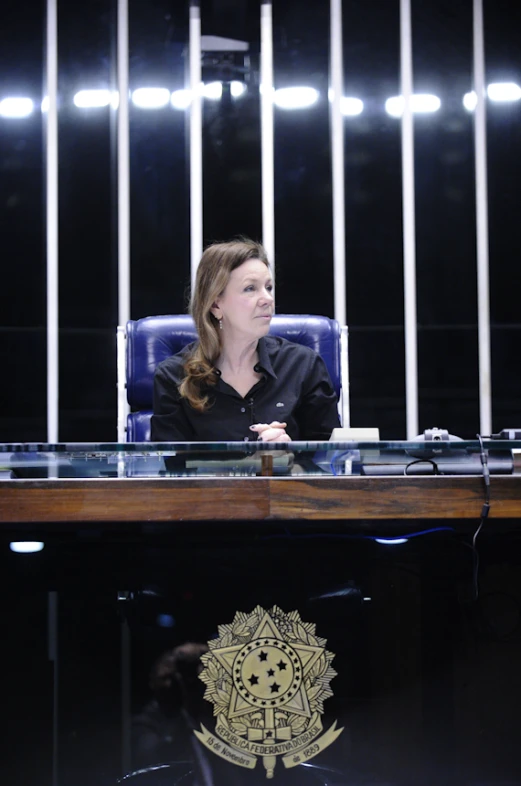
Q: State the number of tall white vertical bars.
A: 7